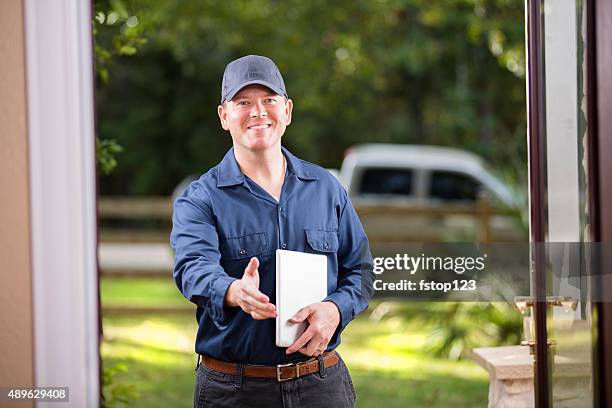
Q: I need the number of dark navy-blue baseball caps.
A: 1